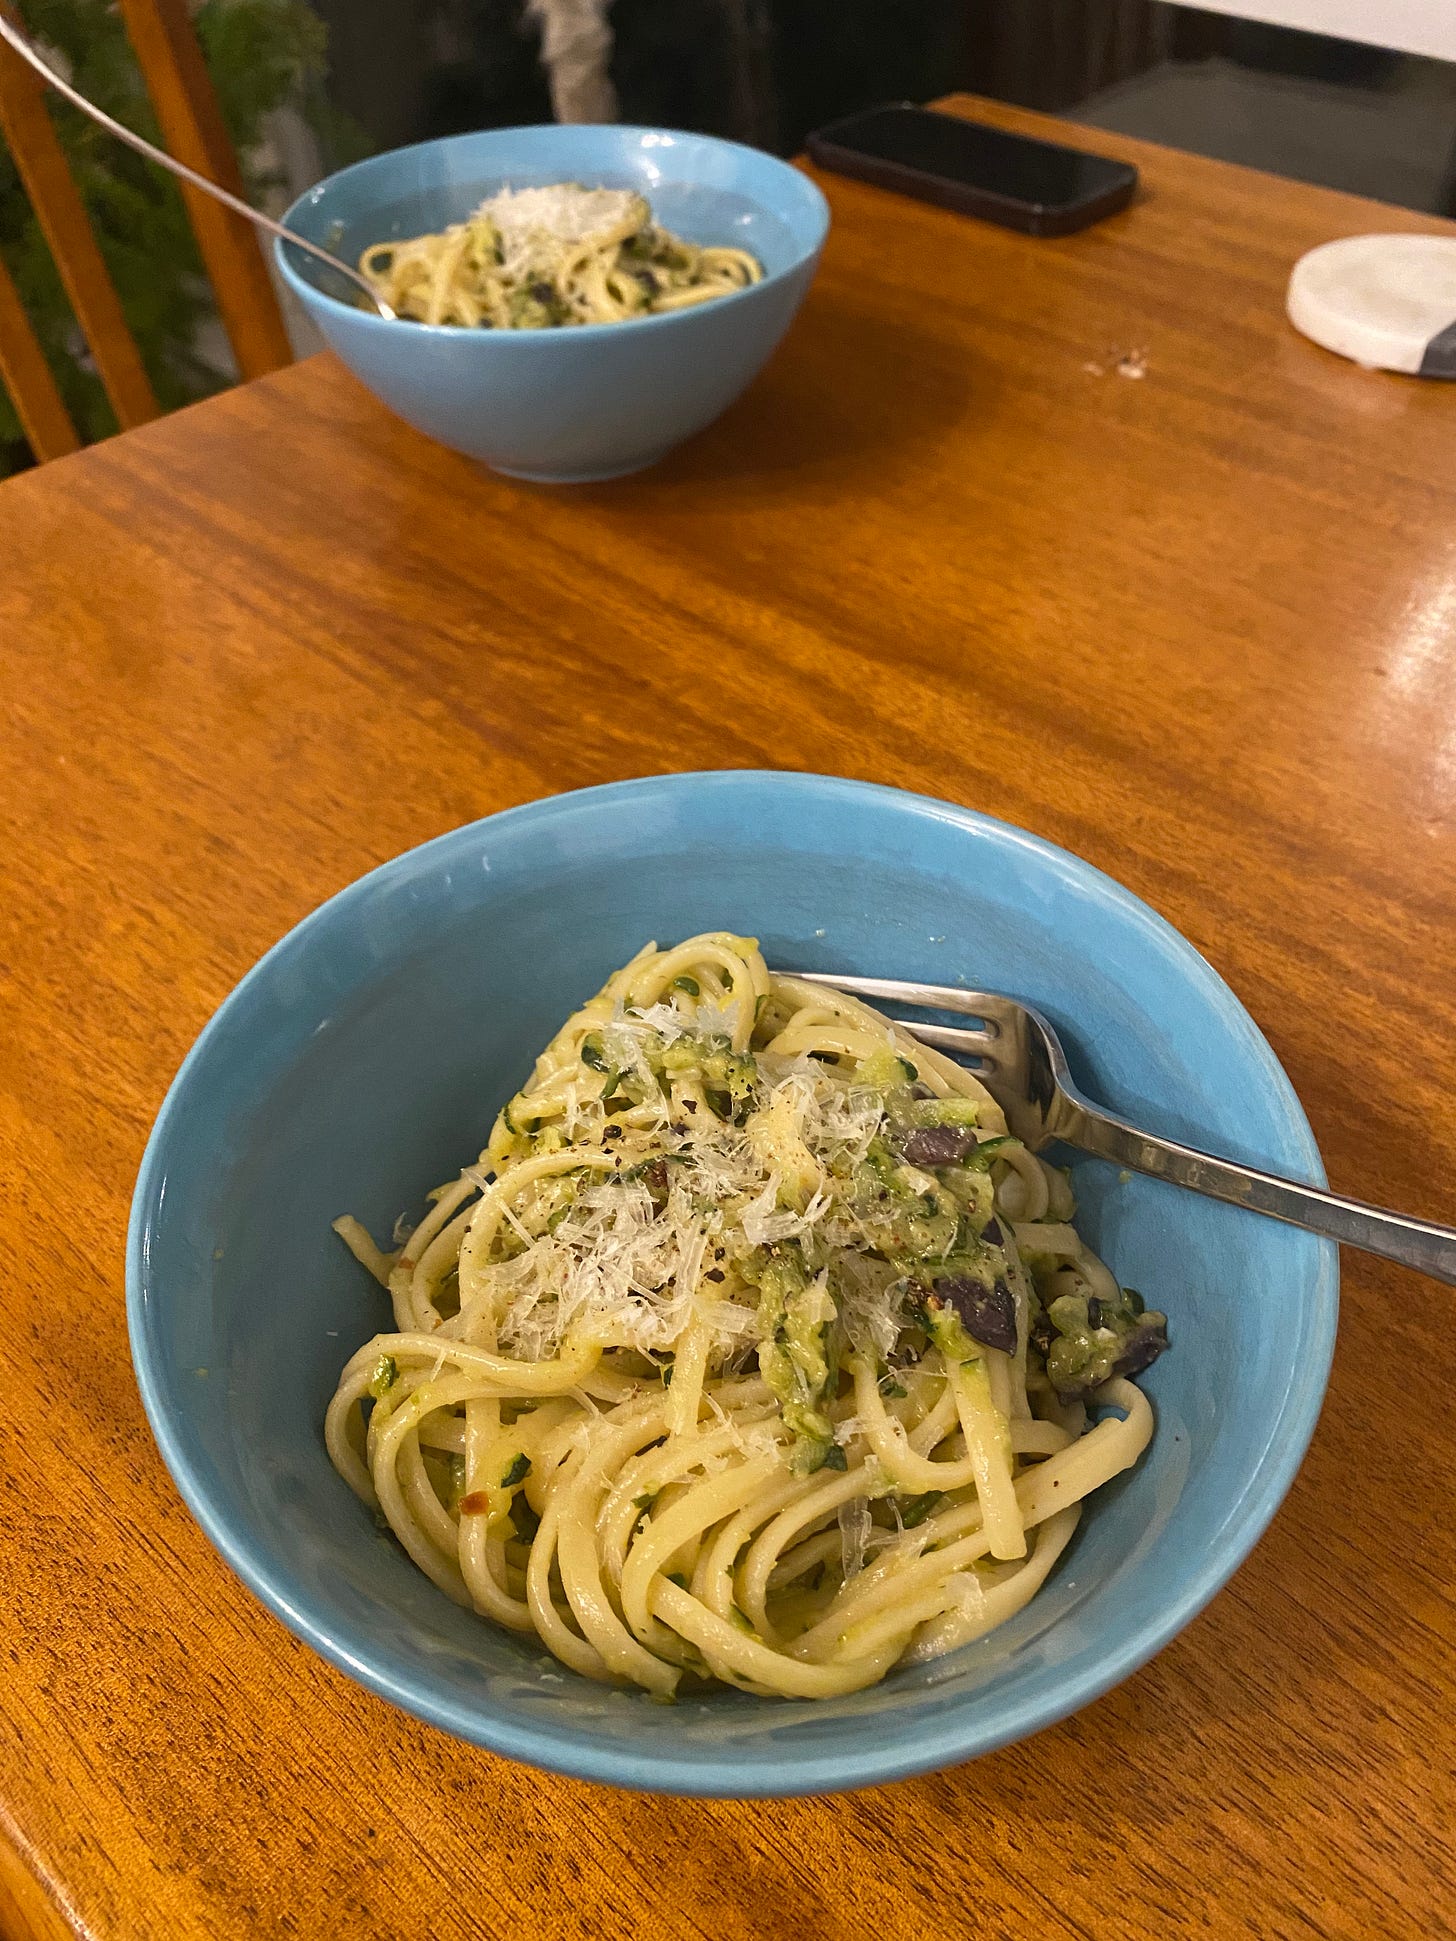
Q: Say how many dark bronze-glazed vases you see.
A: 0